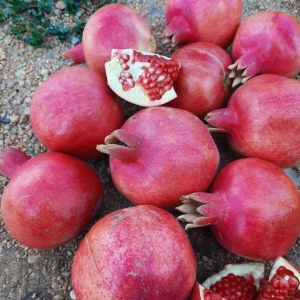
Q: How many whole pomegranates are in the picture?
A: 10